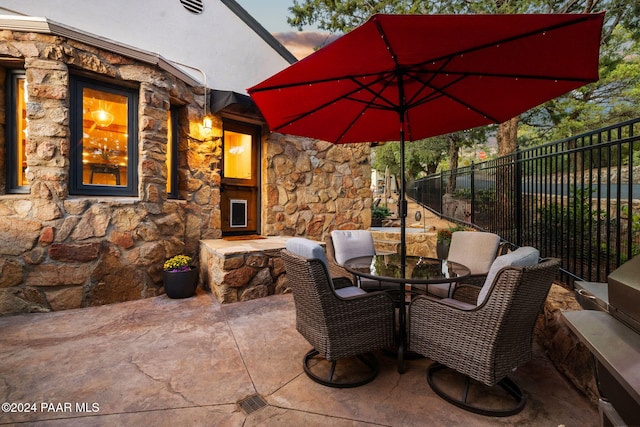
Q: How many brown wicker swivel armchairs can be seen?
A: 4